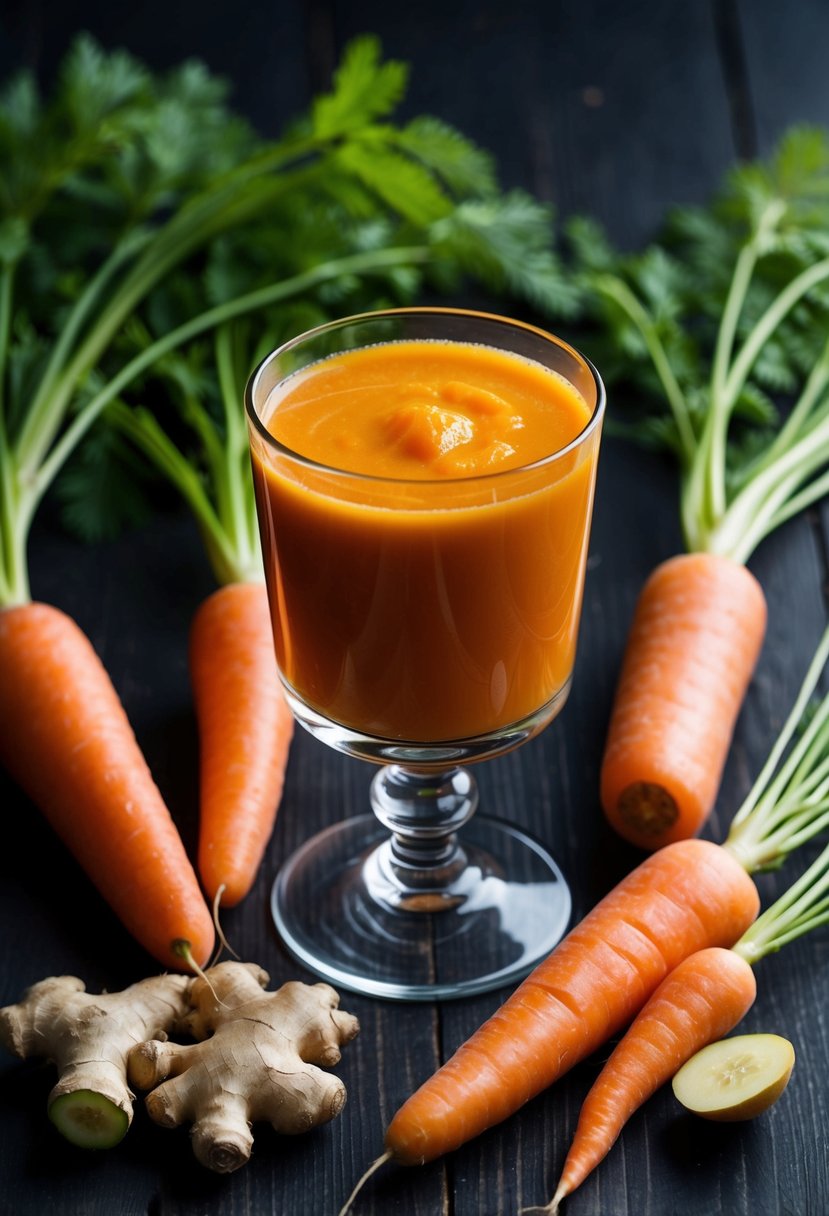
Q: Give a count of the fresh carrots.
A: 5